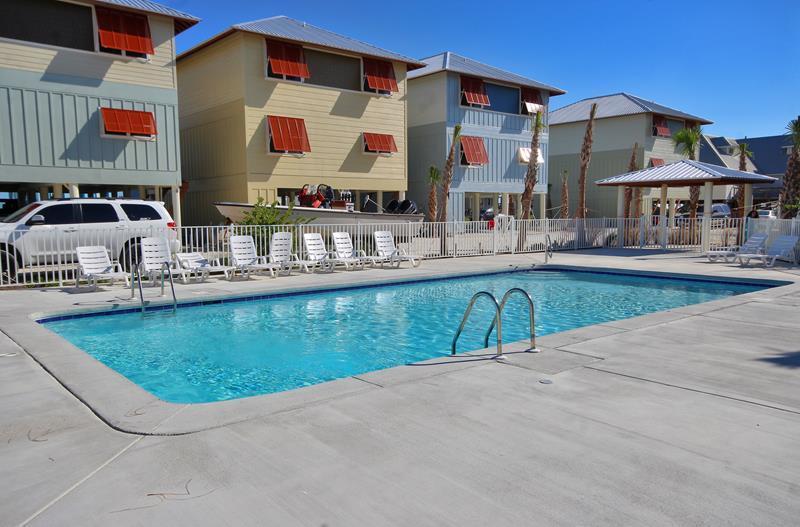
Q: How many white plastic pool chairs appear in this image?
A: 10